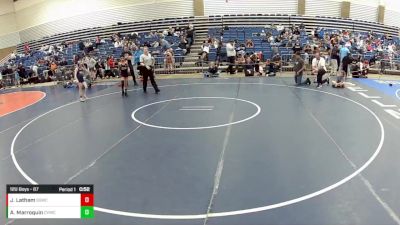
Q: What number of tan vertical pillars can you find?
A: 4